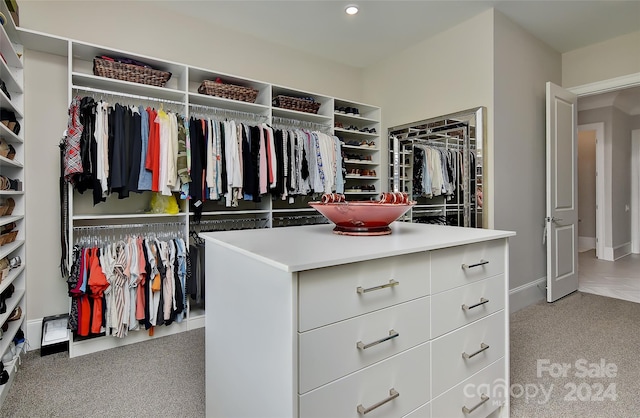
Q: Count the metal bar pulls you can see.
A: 7